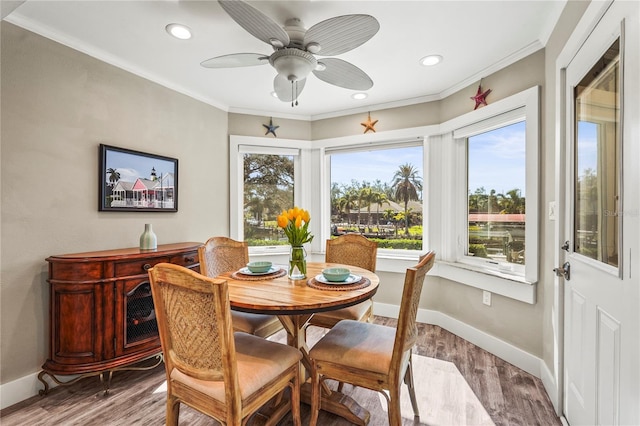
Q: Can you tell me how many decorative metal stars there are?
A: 3